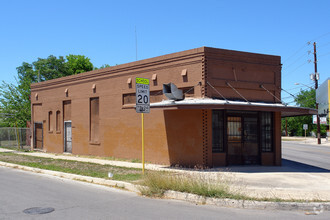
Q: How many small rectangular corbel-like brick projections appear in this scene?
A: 6